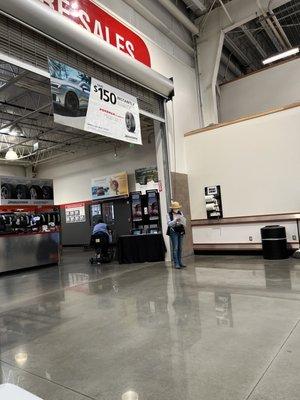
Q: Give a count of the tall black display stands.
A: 2